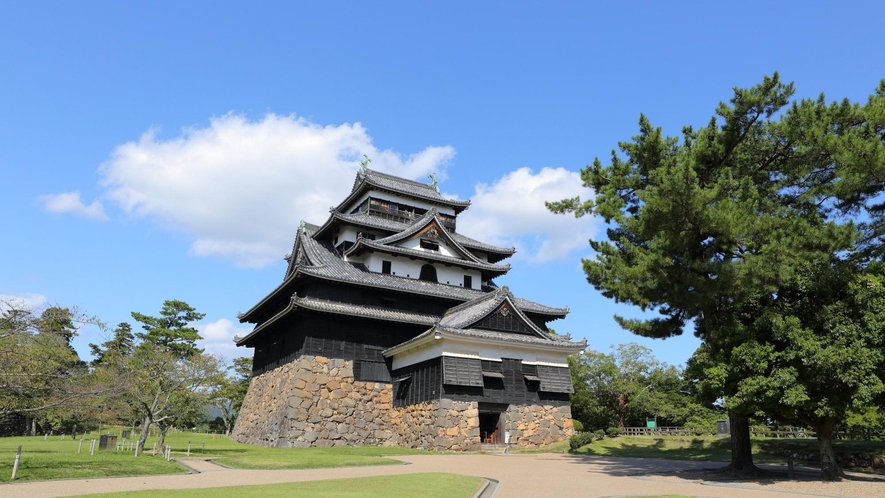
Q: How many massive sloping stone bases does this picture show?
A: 1